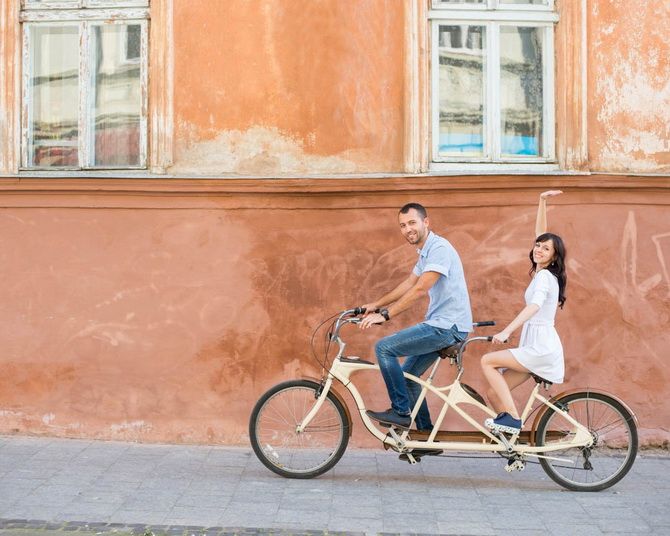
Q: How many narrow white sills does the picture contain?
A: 2